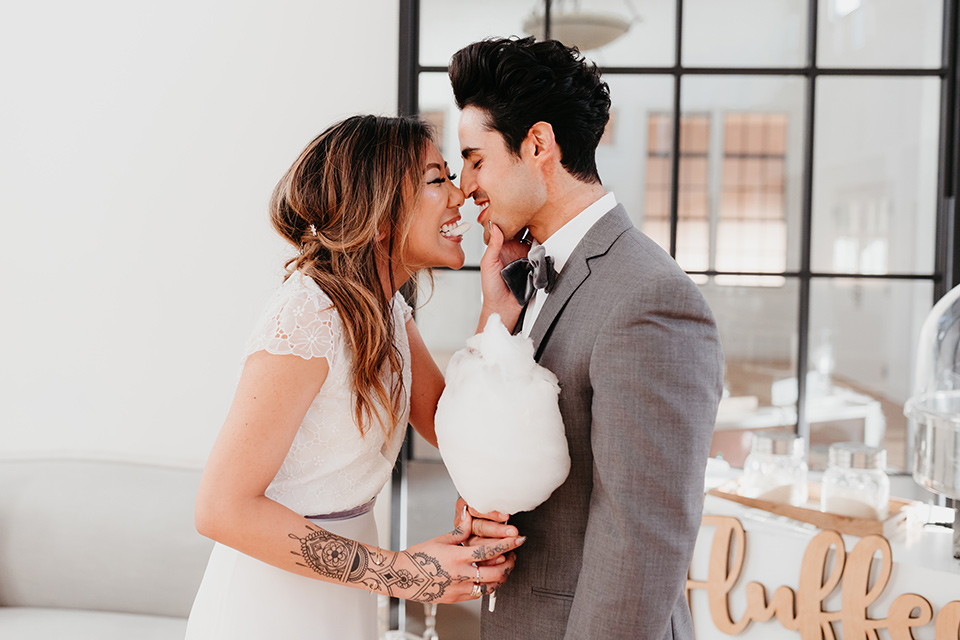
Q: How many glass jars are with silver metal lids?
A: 2